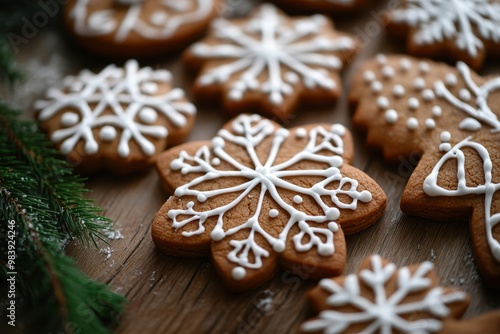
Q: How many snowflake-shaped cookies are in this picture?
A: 5